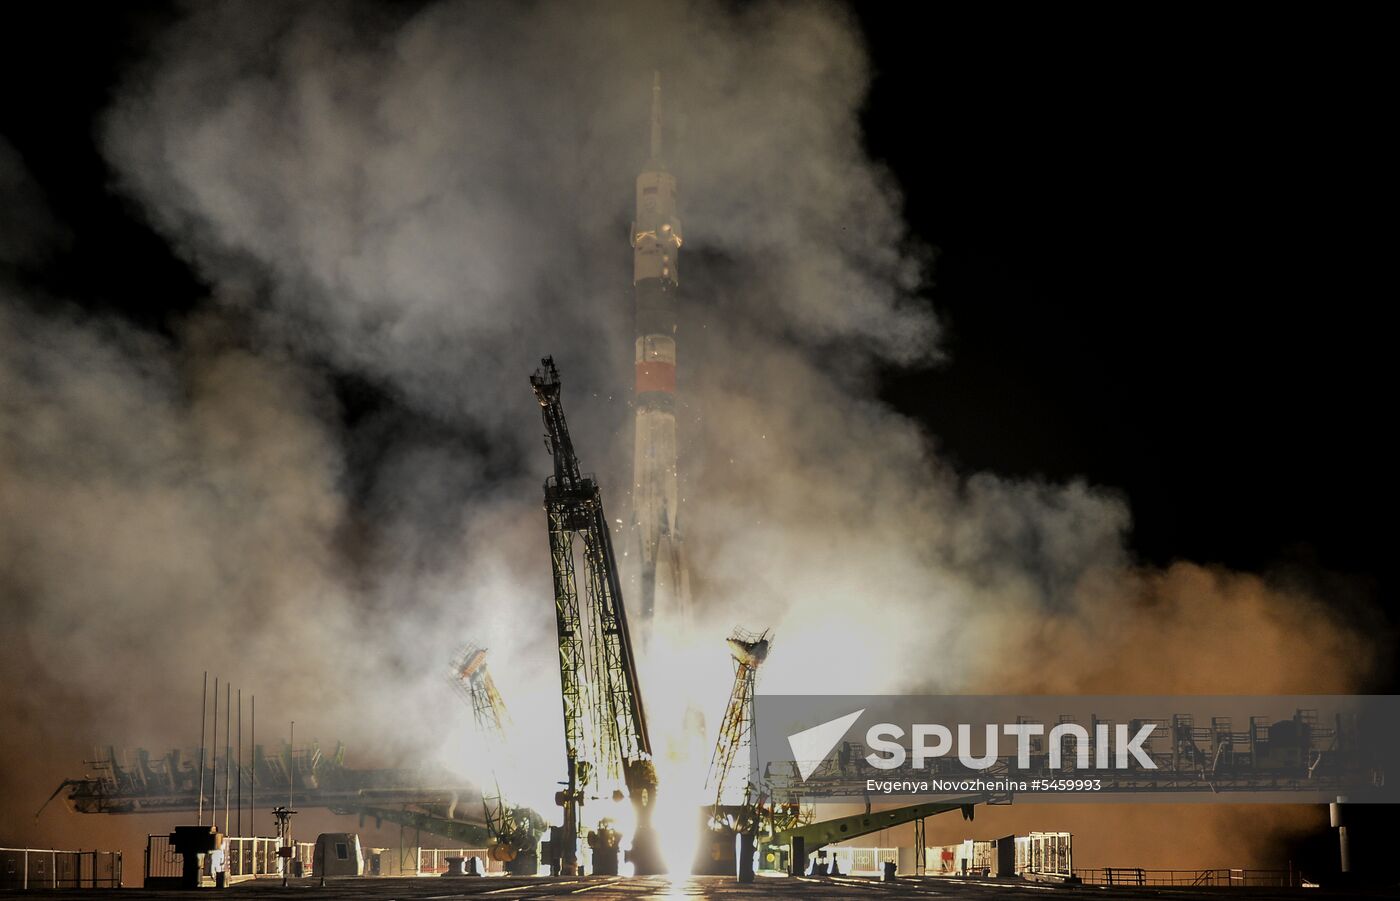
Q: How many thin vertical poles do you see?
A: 6